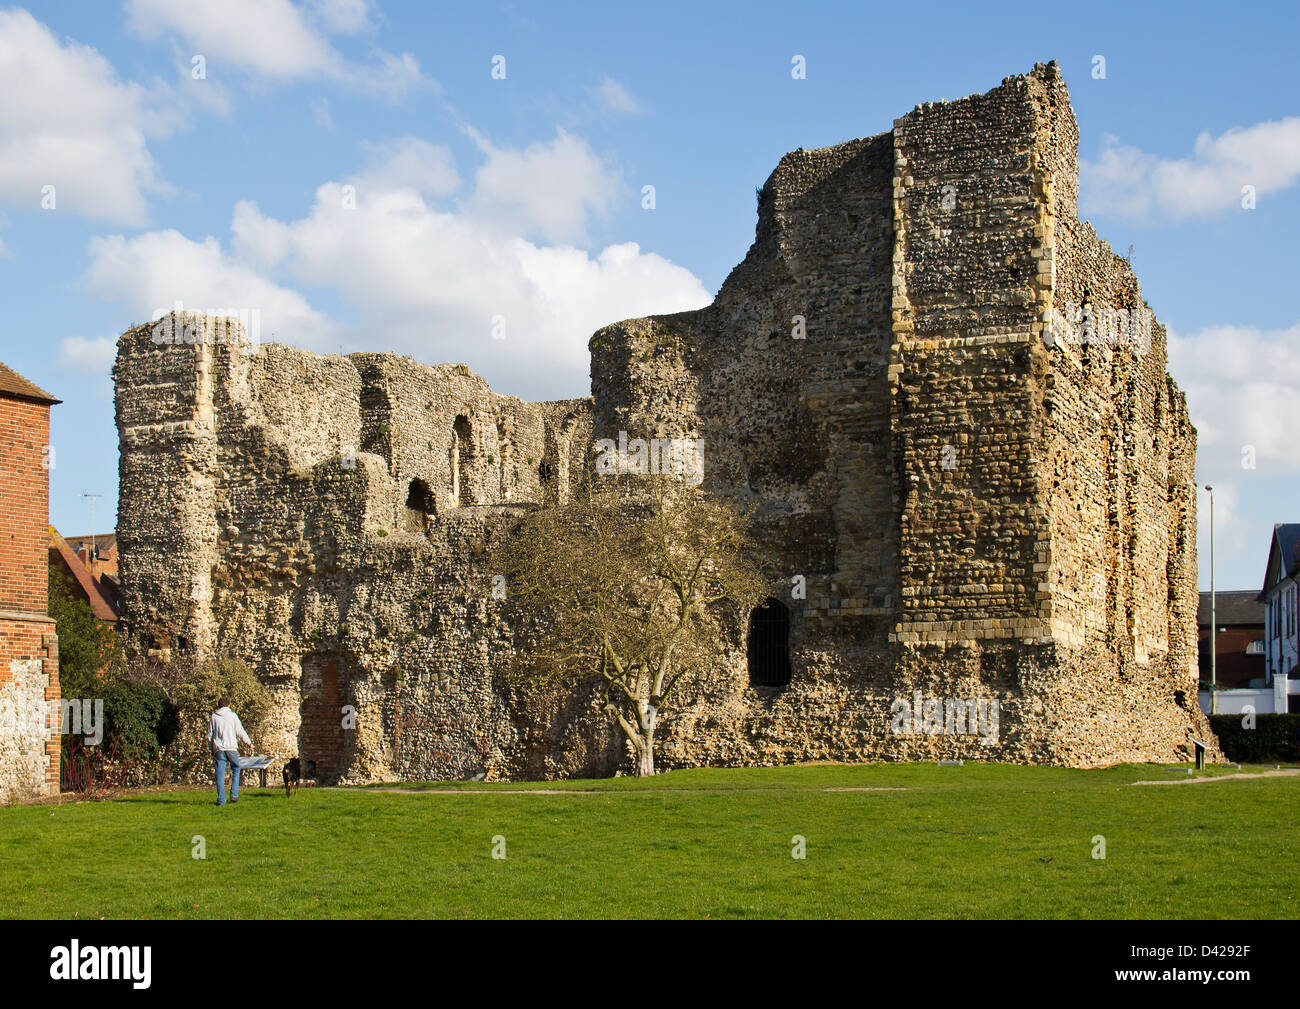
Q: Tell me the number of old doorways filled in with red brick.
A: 1